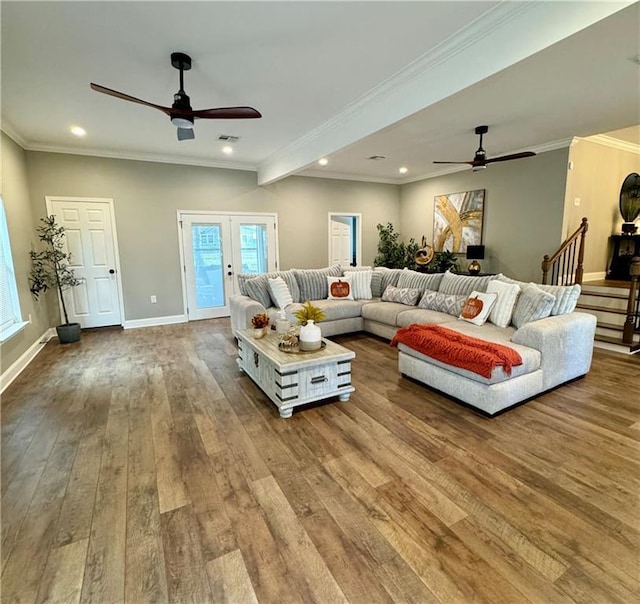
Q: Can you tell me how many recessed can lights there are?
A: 4